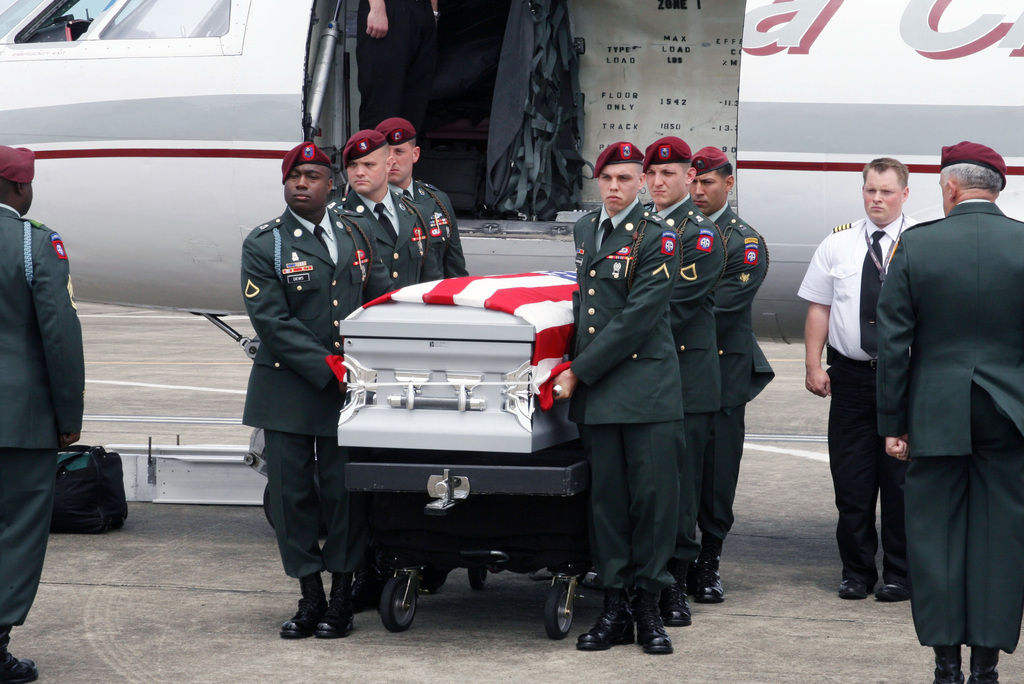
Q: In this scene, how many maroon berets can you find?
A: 8